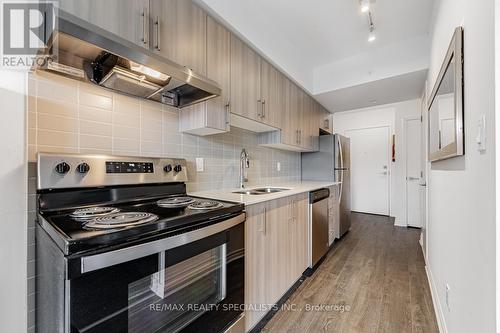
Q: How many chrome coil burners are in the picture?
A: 4